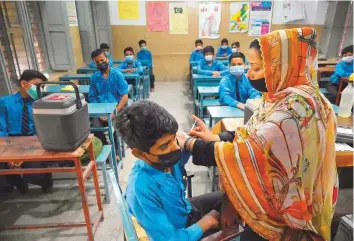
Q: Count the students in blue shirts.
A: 12